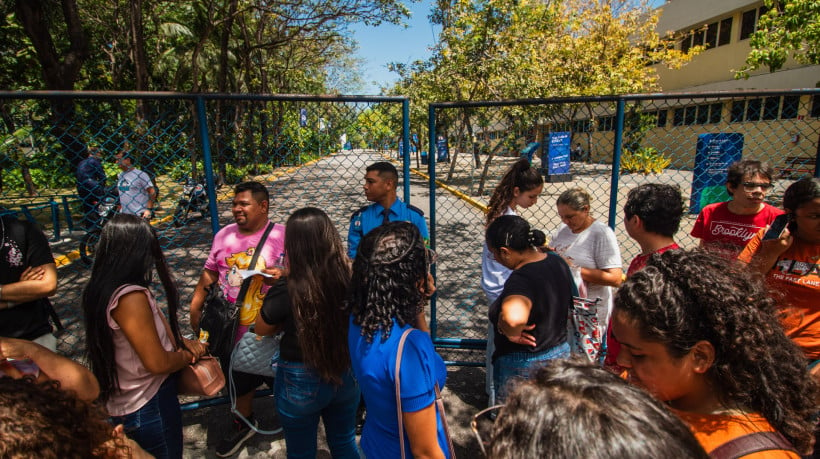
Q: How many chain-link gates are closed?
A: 2